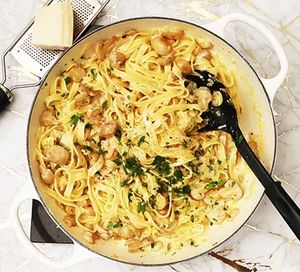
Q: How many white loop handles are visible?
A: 2